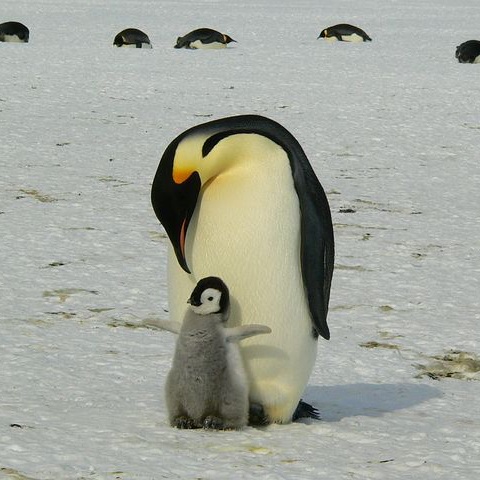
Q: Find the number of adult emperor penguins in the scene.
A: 6